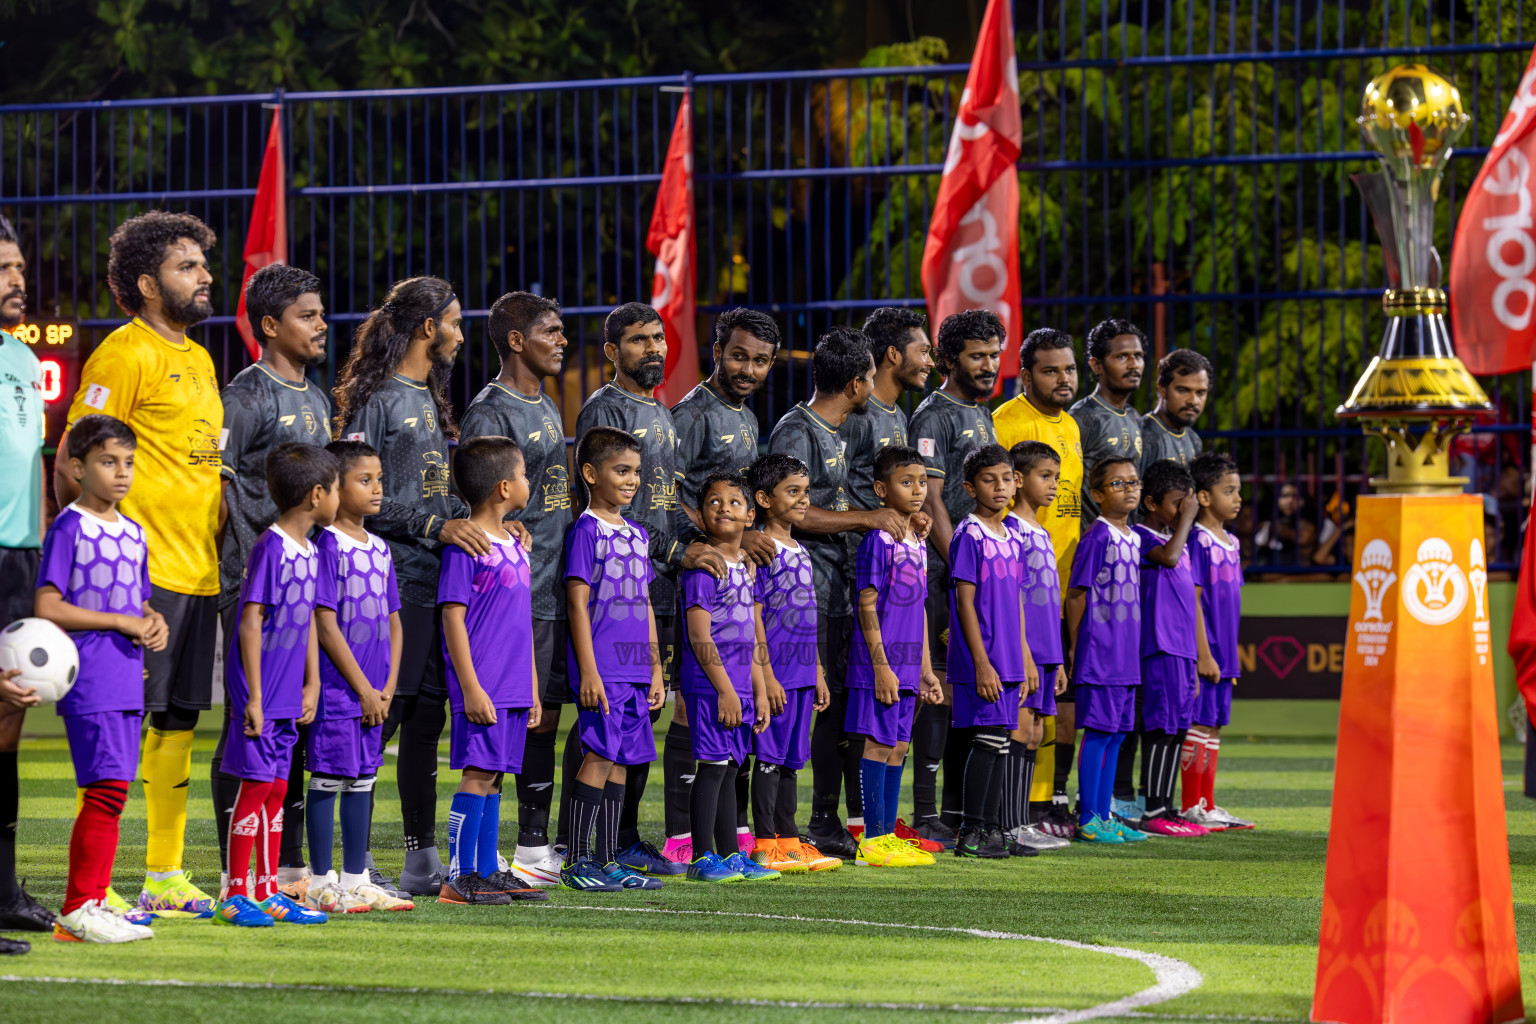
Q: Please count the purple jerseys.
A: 13